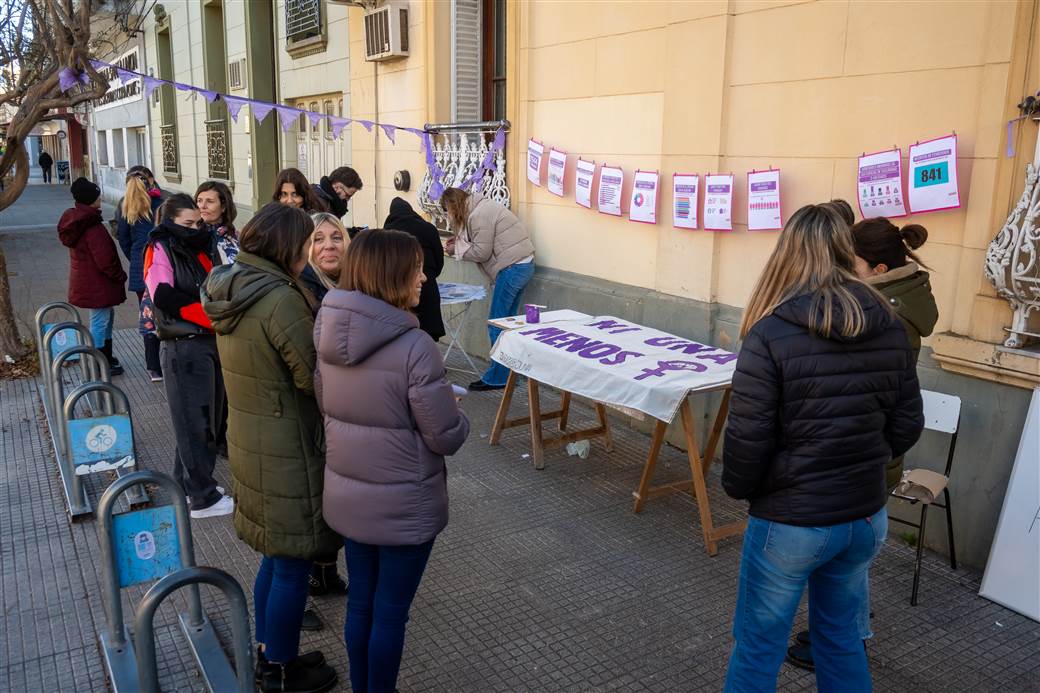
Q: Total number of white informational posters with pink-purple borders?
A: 10